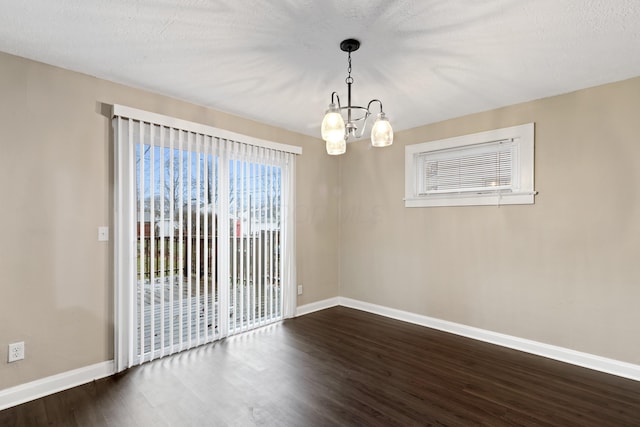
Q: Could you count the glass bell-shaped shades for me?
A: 3